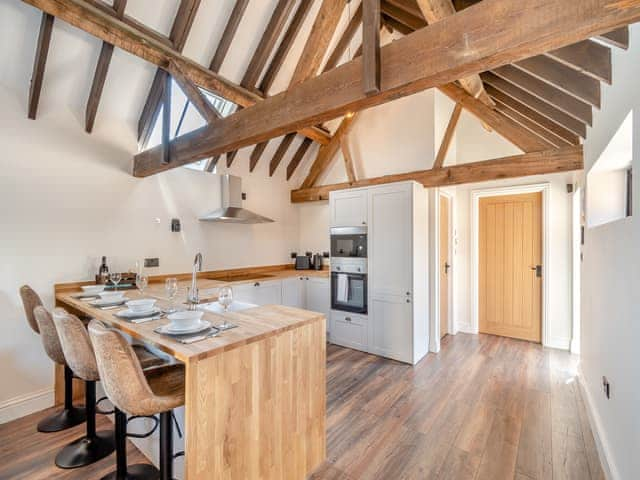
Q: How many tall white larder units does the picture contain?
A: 1